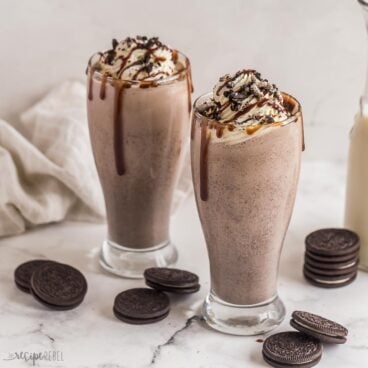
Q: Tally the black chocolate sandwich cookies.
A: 9